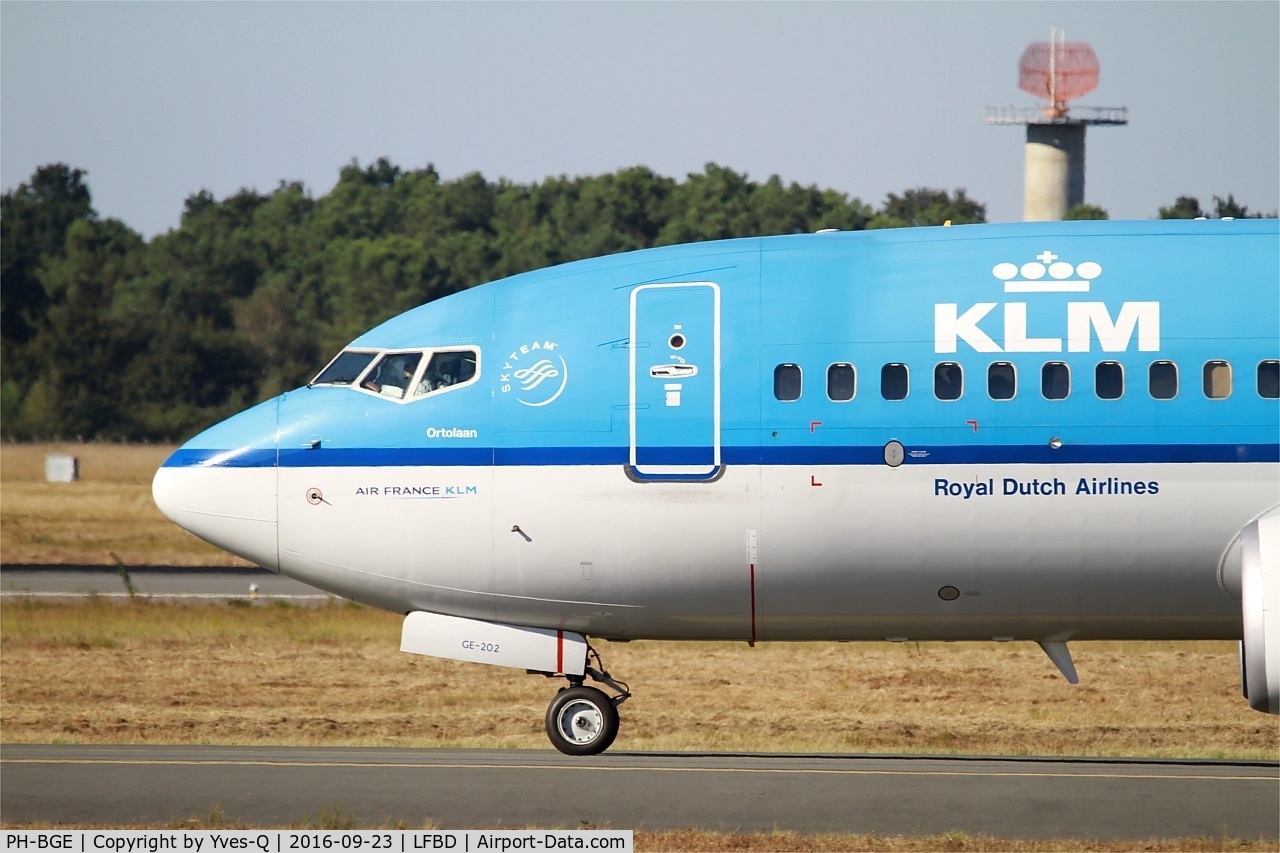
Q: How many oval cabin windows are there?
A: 10